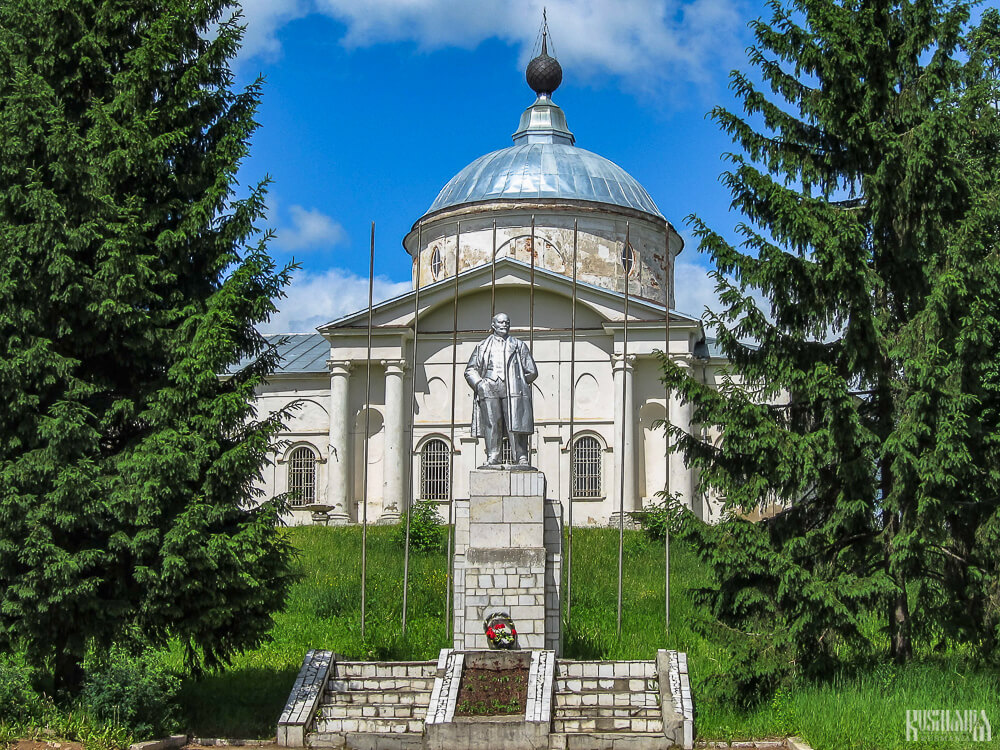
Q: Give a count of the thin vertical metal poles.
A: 8